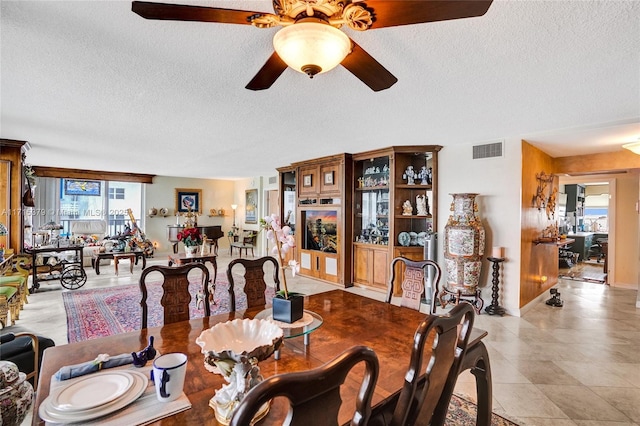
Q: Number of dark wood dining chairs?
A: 5